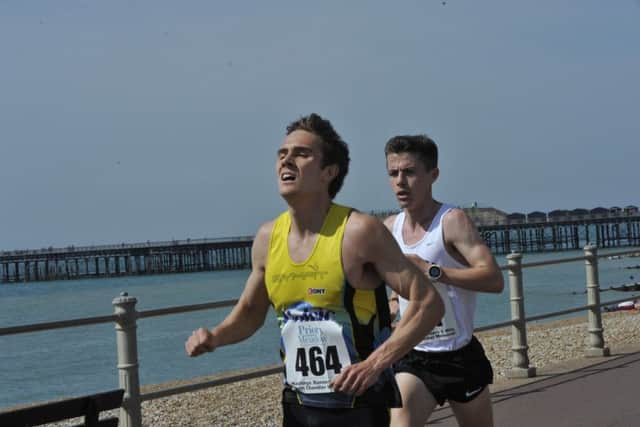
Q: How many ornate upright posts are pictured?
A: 3